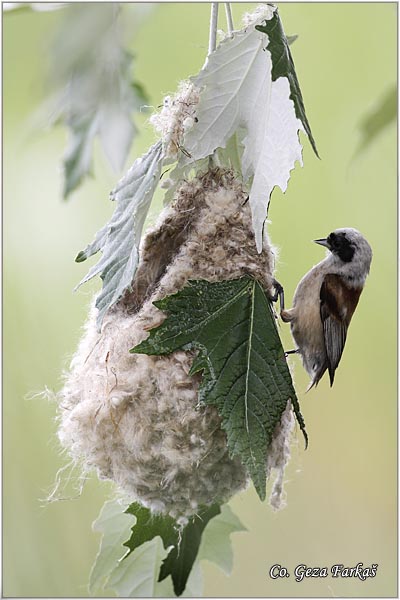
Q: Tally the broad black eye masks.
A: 1